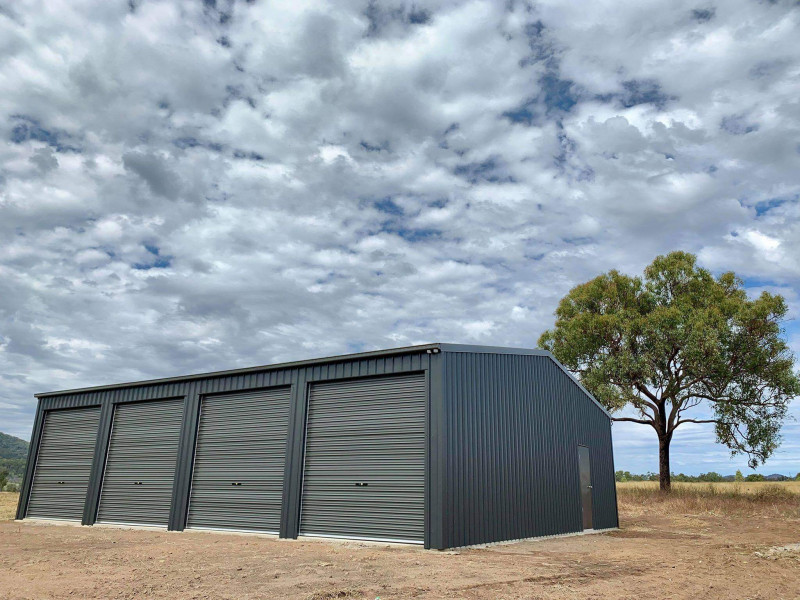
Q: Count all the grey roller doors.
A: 4